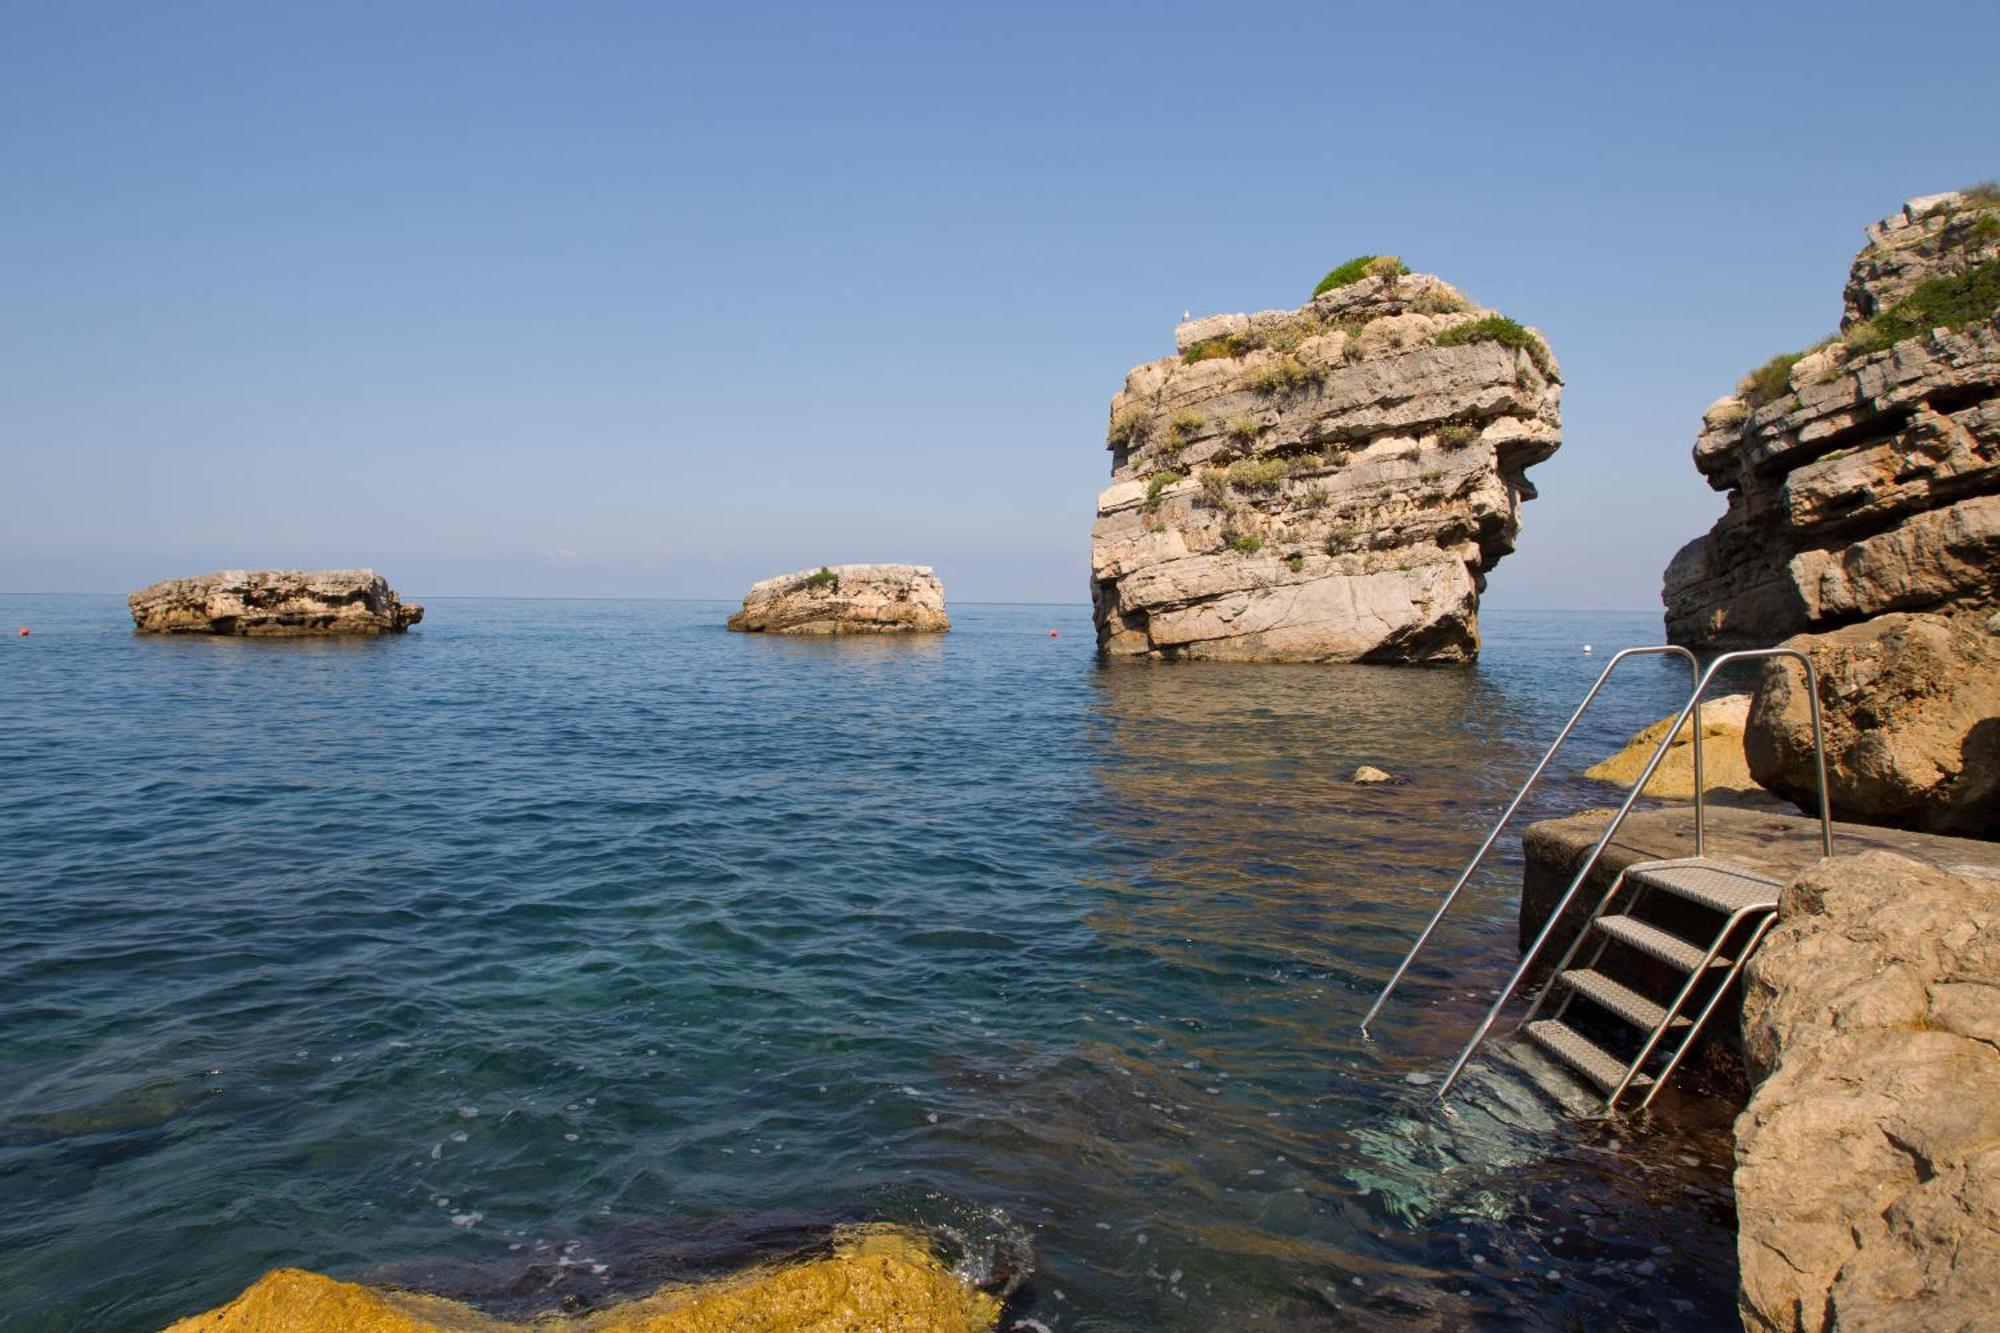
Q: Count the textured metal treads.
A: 4